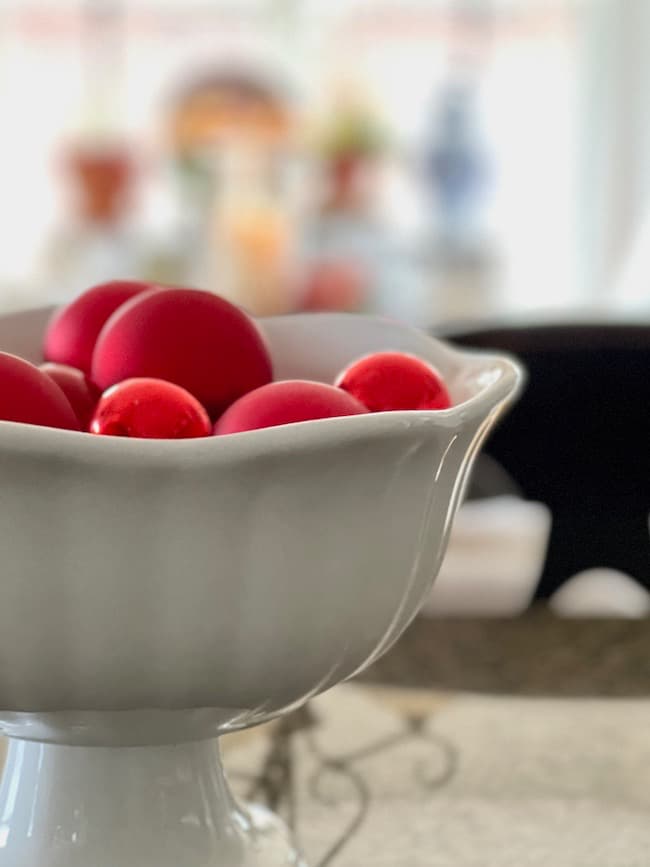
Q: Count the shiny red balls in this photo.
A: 2